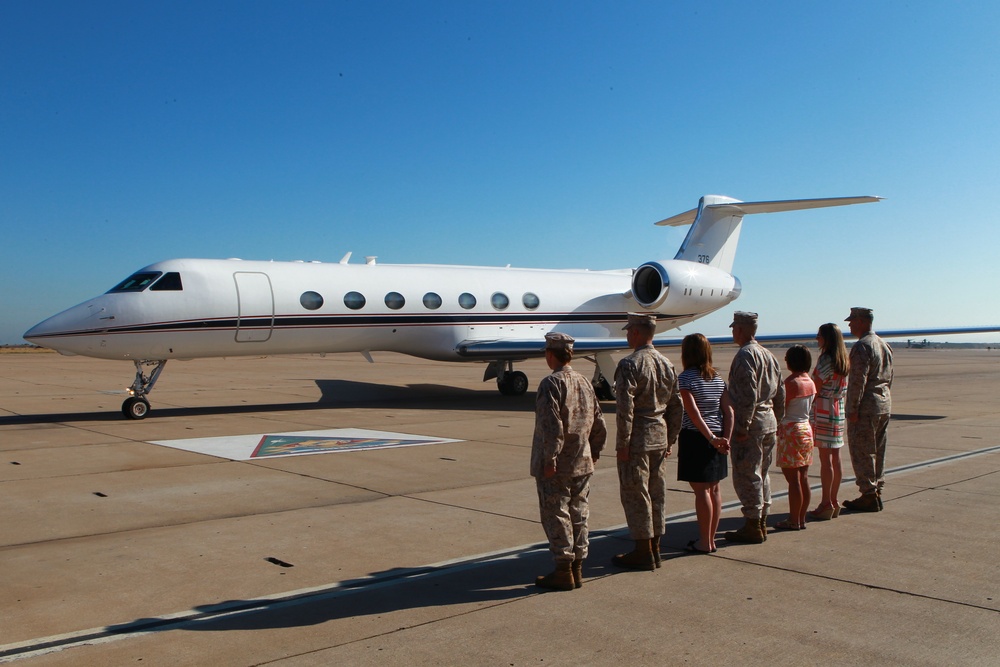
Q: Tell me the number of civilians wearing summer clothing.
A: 3